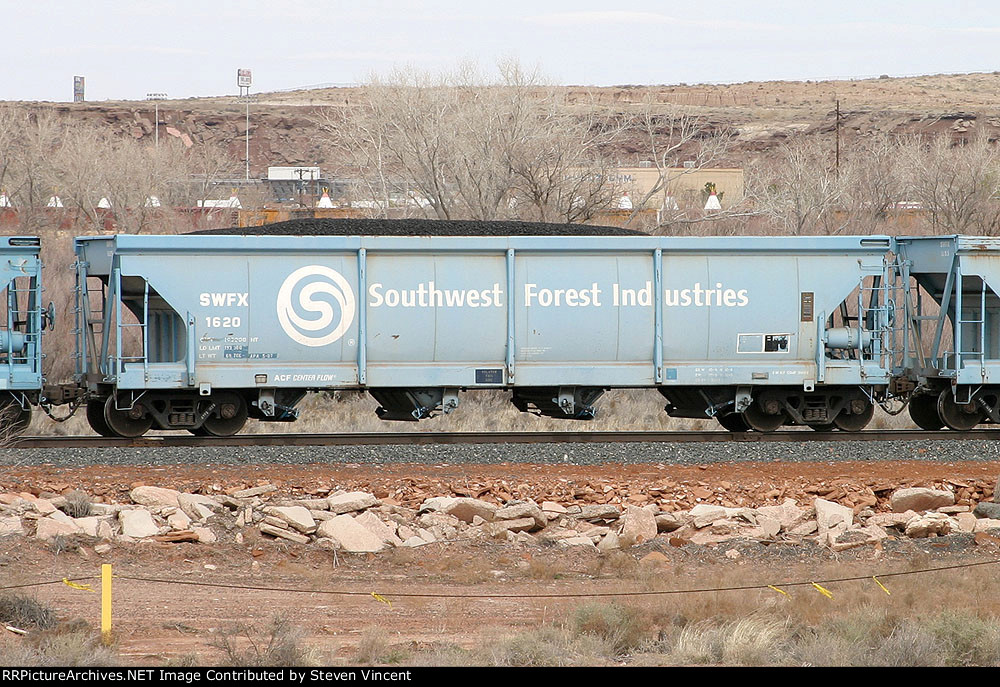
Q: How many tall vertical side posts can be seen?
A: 3